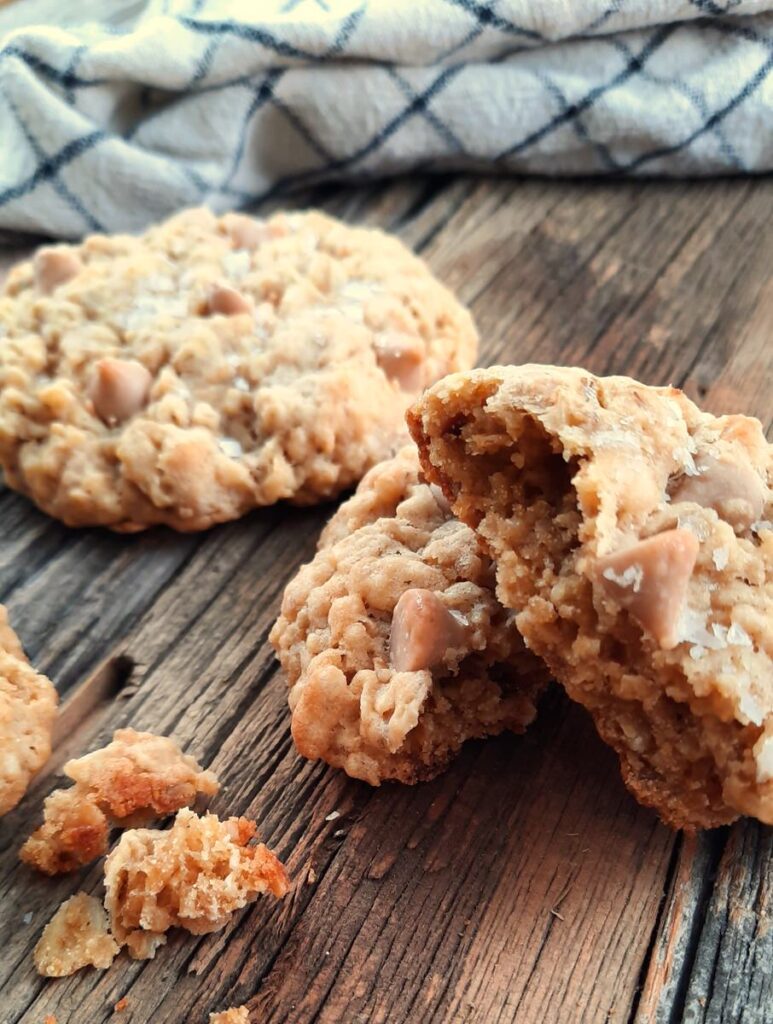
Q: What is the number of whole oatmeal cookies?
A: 1